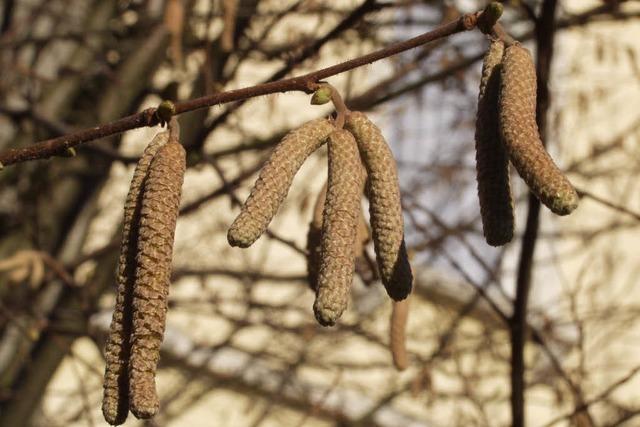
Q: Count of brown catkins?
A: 7